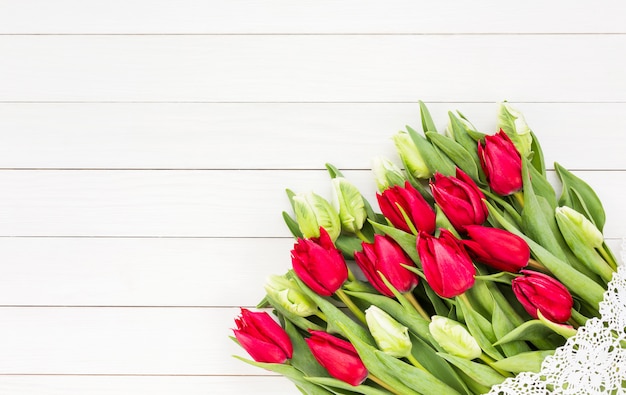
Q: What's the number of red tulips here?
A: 10